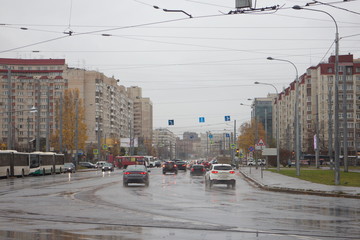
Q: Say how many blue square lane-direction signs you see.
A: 3